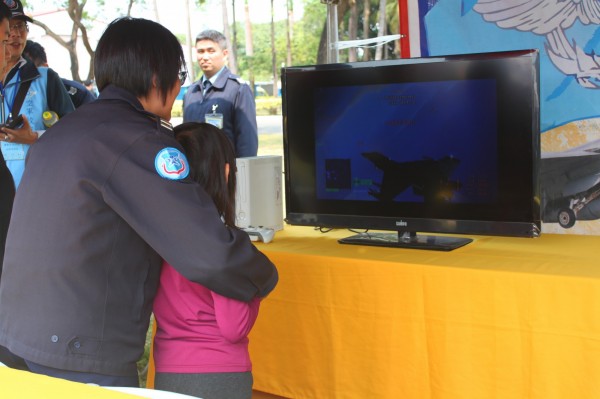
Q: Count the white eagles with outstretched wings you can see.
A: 1